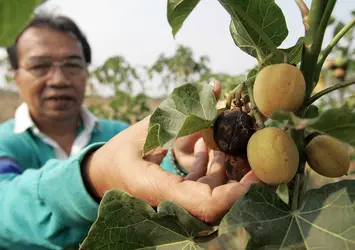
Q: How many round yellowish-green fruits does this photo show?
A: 3